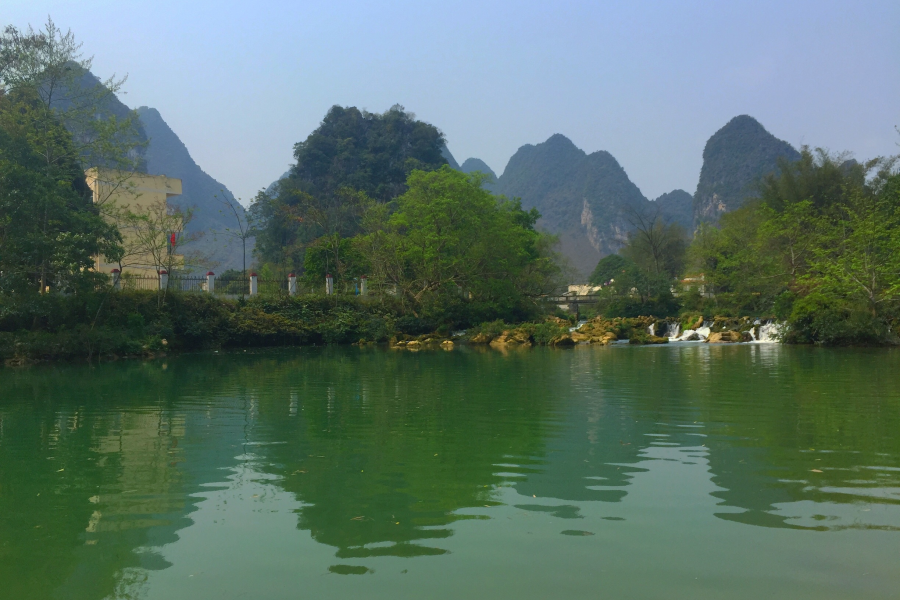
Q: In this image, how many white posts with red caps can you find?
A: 7